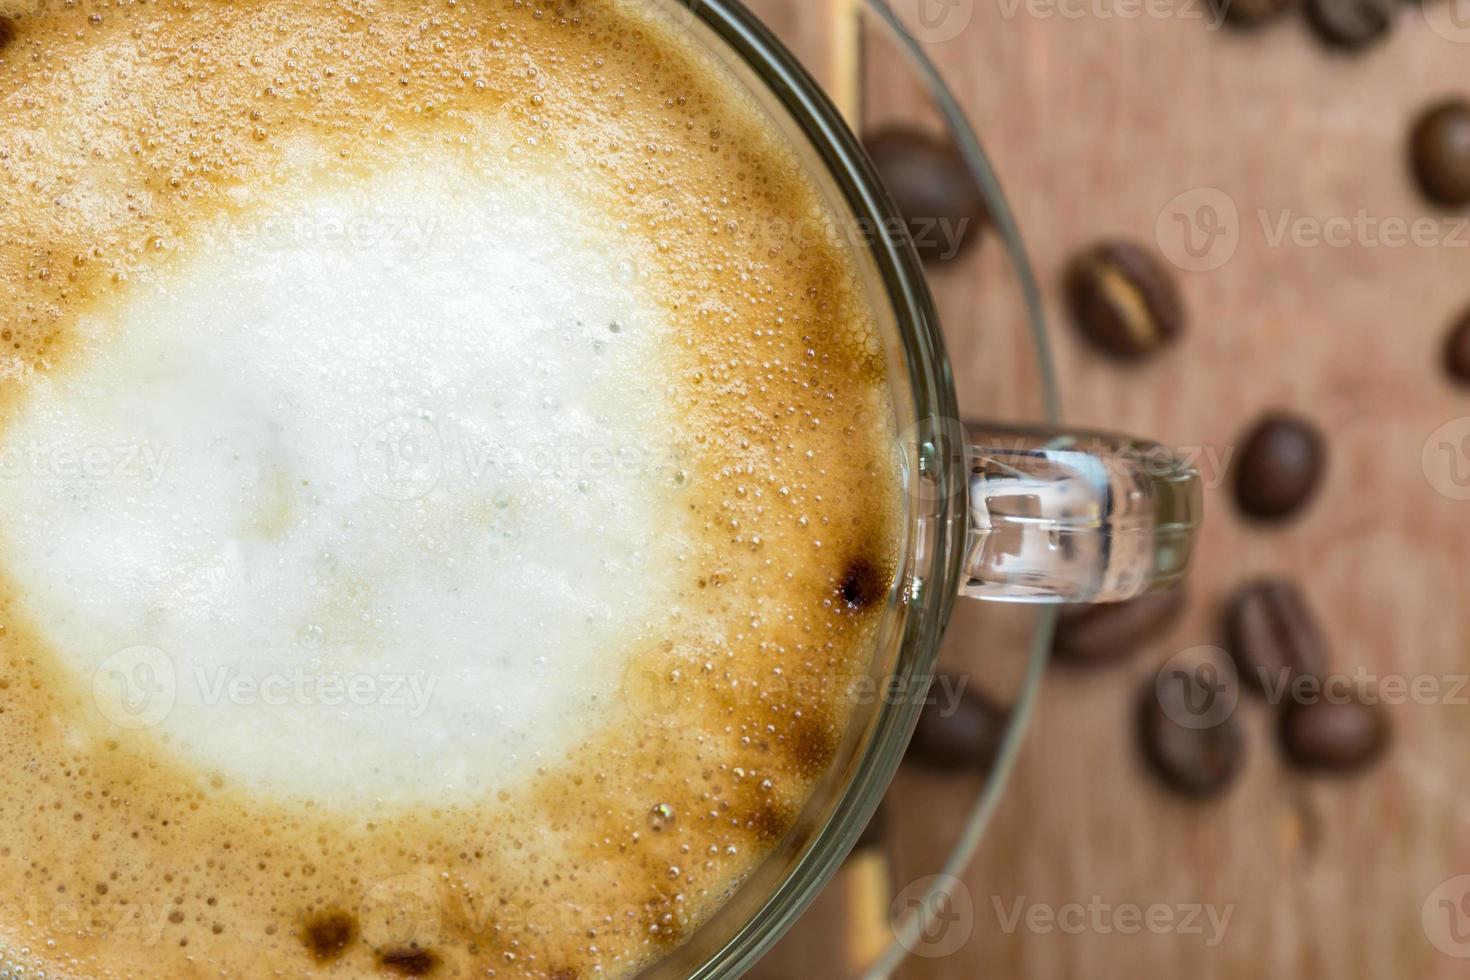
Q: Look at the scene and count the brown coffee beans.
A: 12